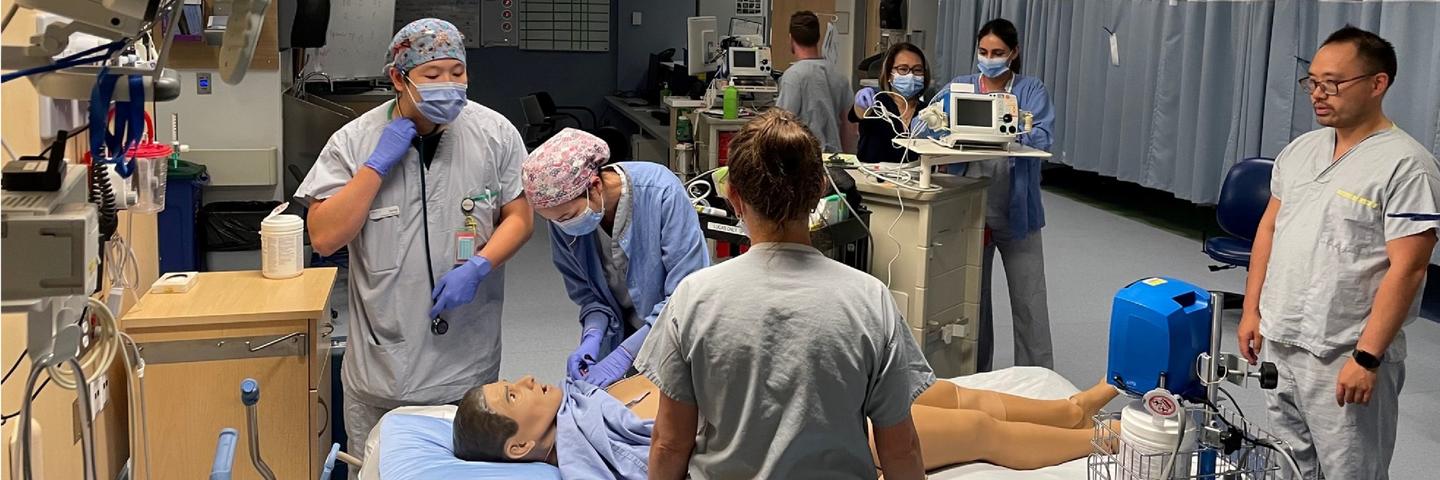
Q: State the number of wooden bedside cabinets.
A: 1